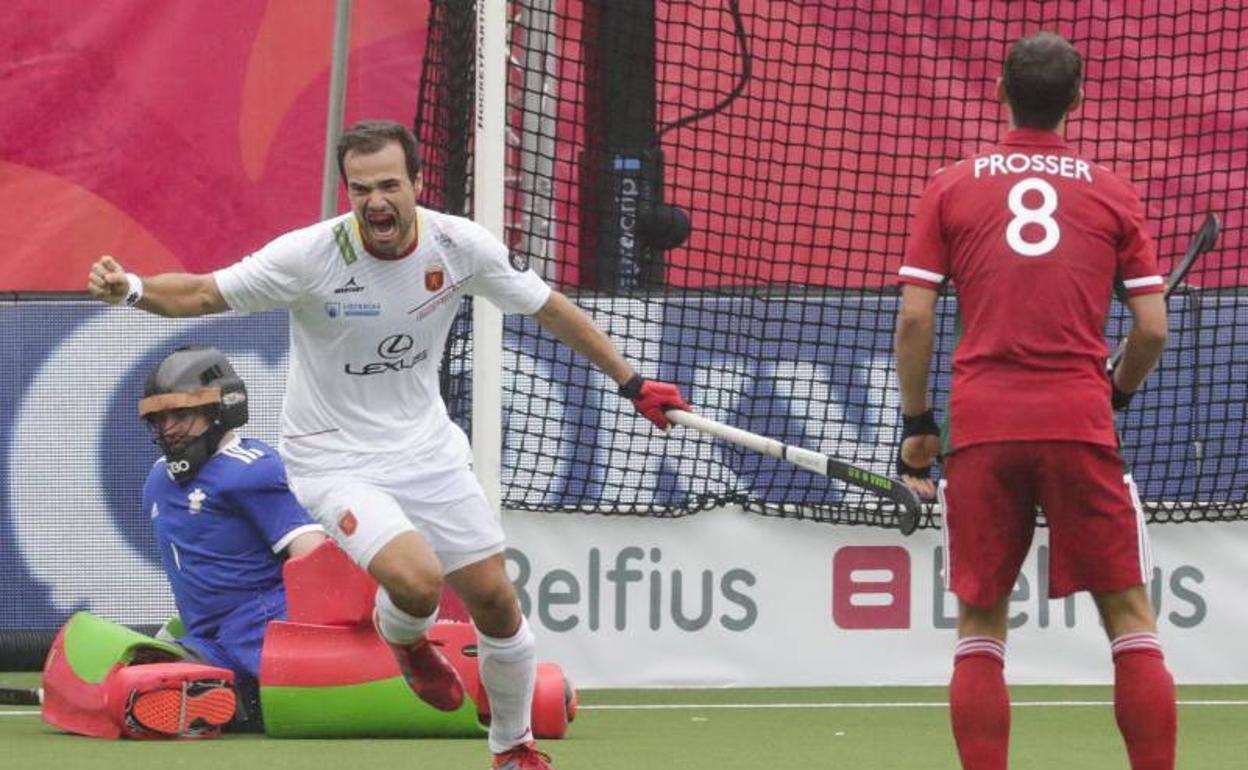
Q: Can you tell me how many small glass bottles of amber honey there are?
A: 0